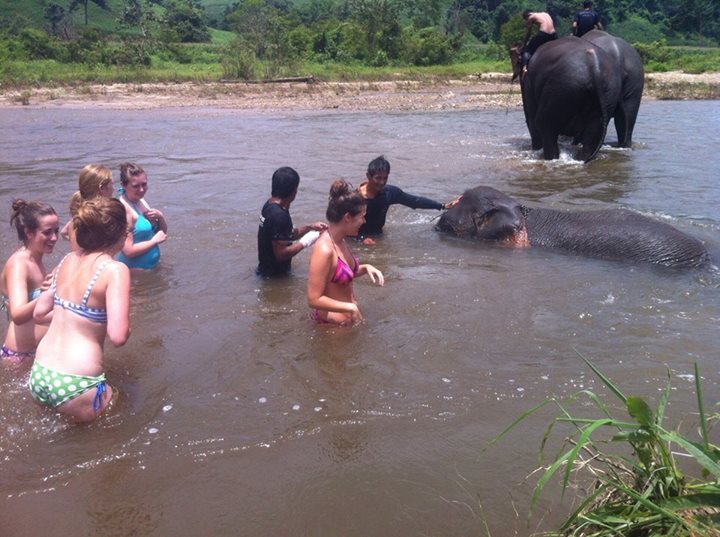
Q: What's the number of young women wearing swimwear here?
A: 5